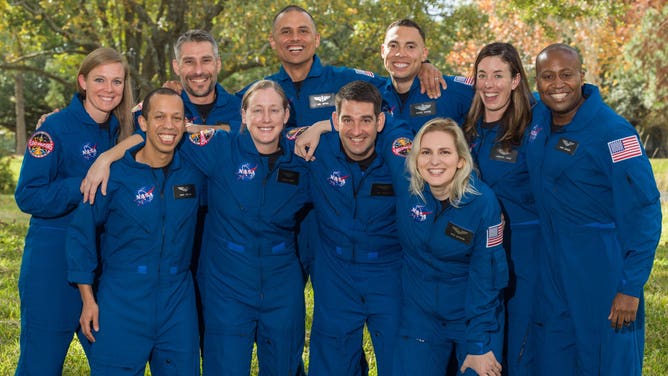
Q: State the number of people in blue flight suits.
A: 10